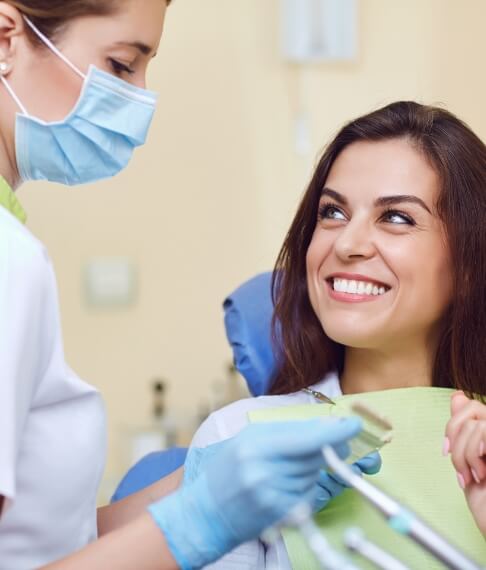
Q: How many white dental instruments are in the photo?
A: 3